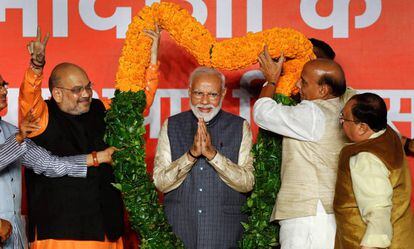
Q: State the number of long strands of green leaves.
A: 2